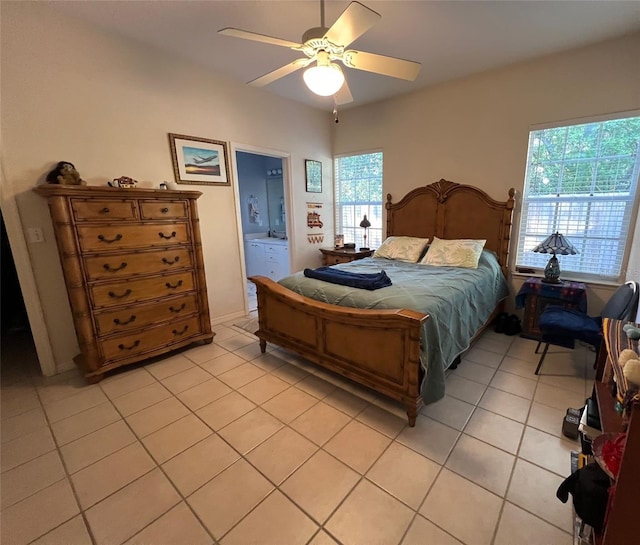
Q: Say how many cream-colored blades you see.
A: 5